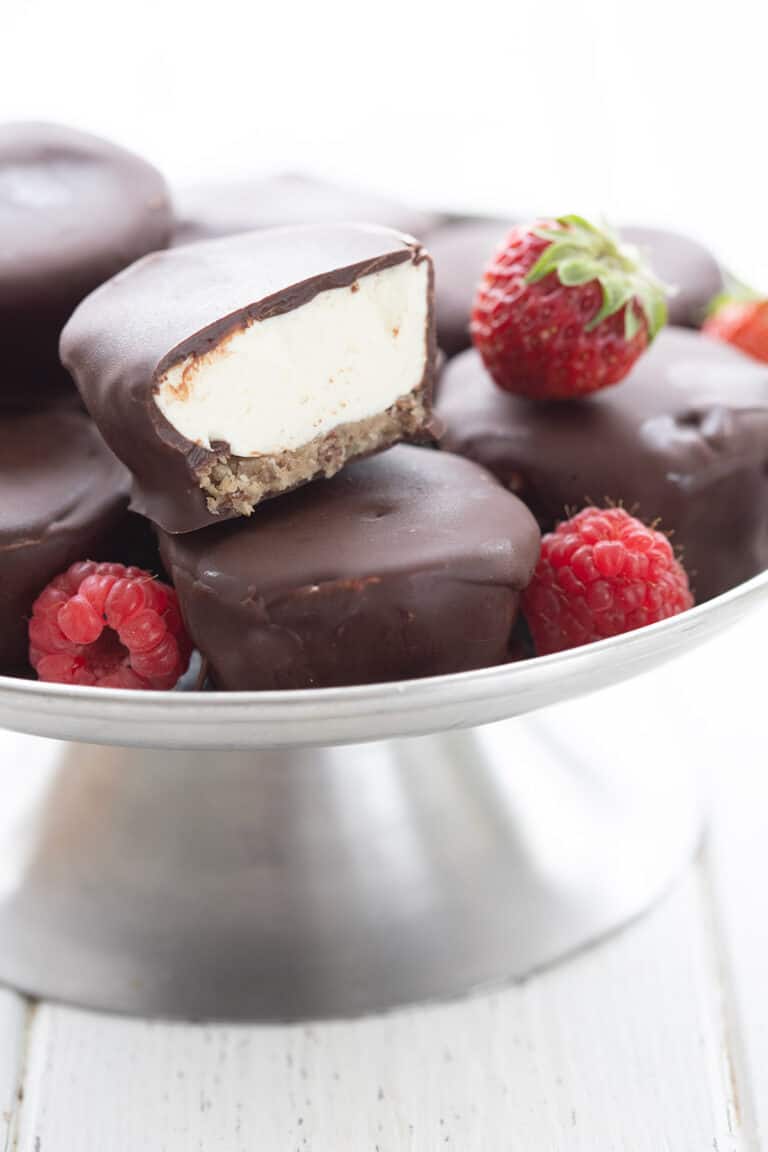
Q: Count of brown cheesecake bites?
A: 7